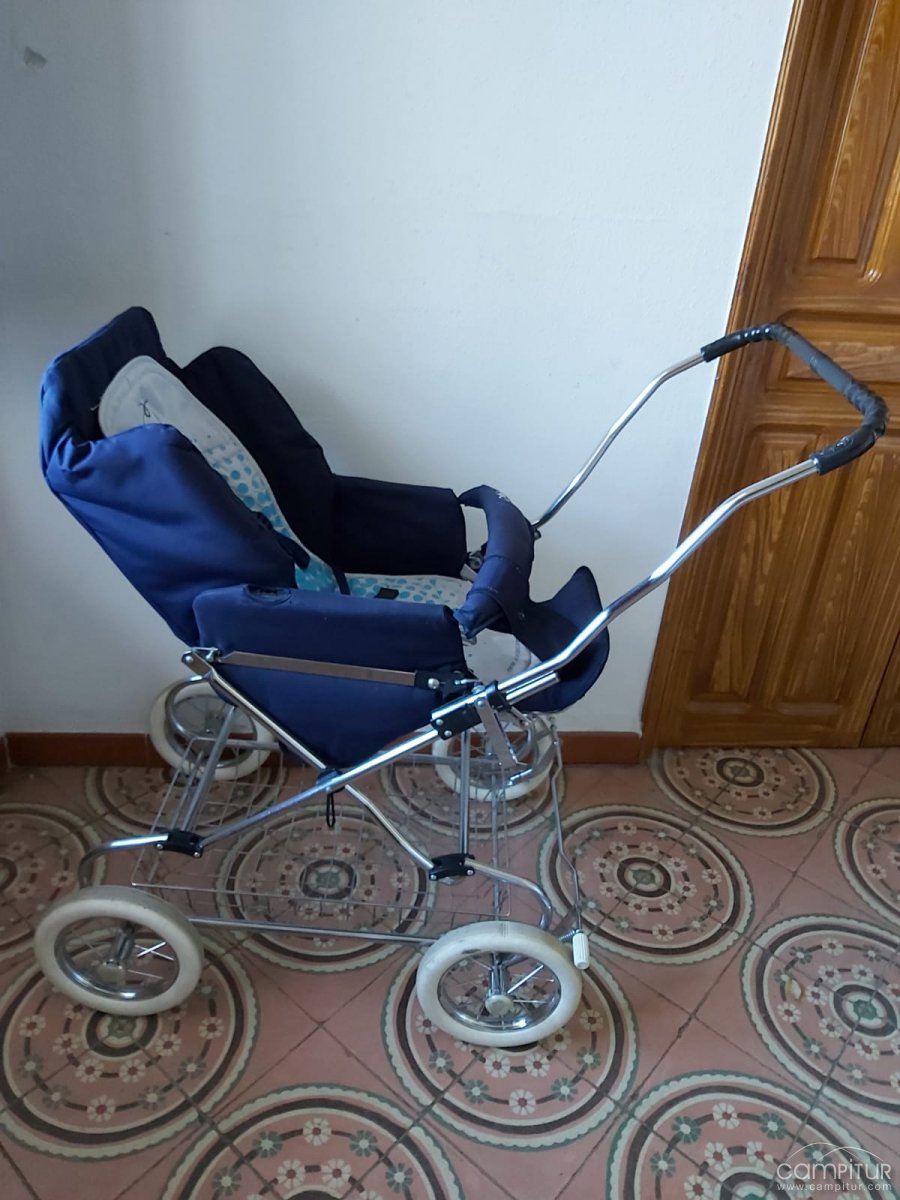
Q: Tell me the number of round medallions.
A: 12